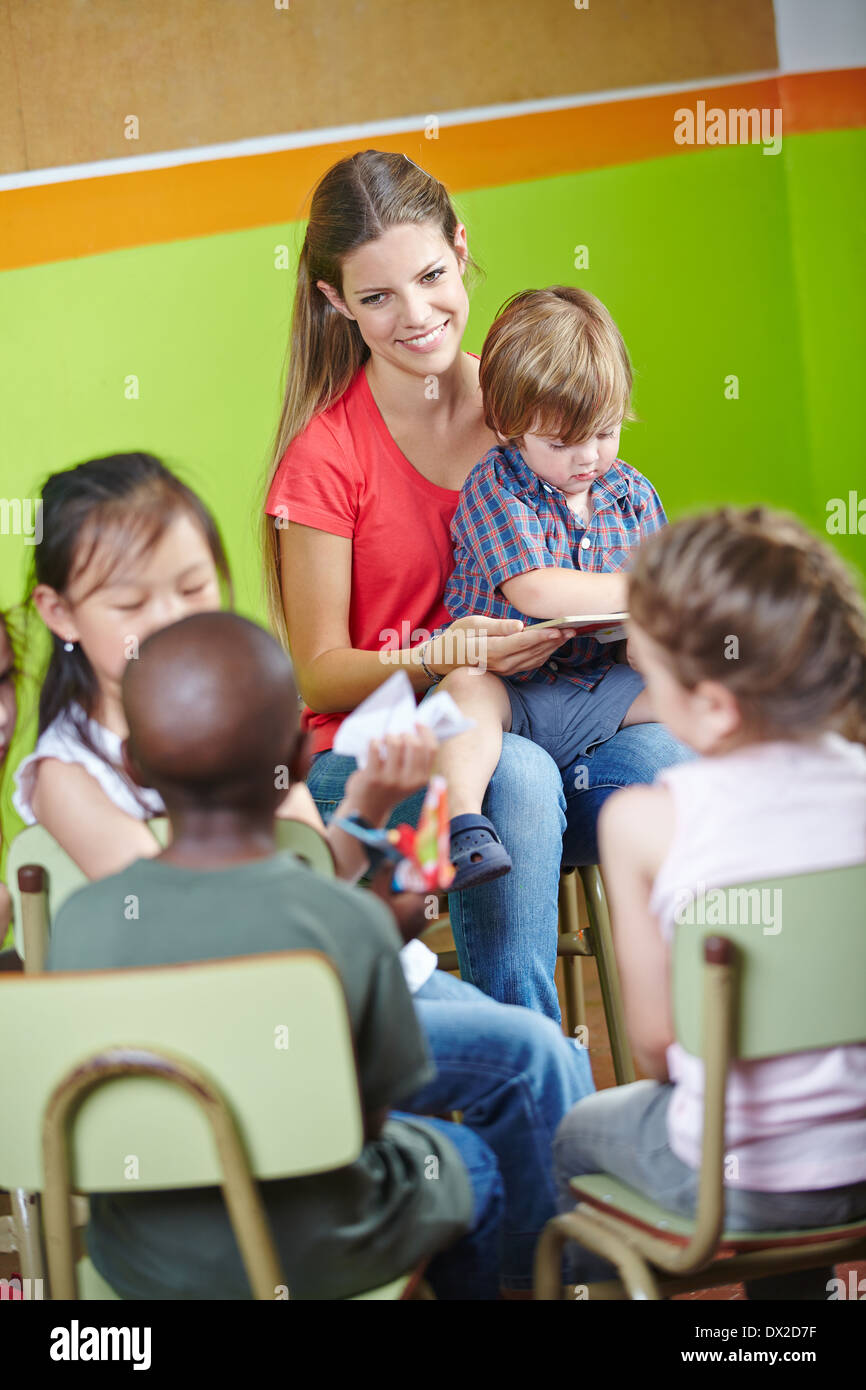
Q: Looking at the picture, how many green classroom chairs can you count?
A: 3